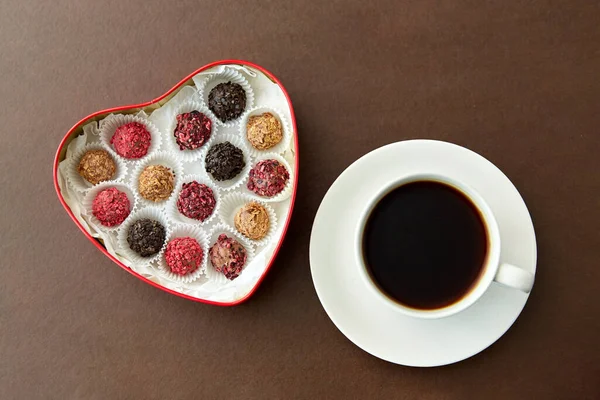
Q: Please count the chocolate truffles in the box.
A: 14